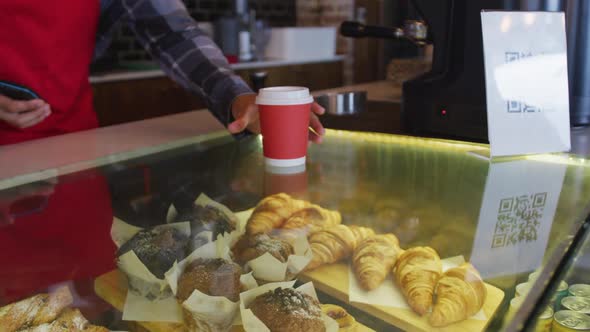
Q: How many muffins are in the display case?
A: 5